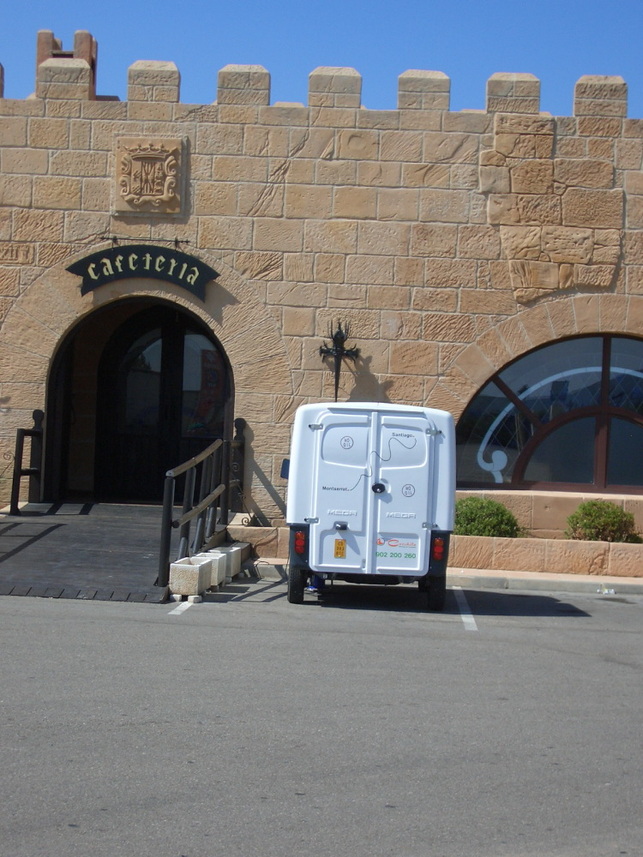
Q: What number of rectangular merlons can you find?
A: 7